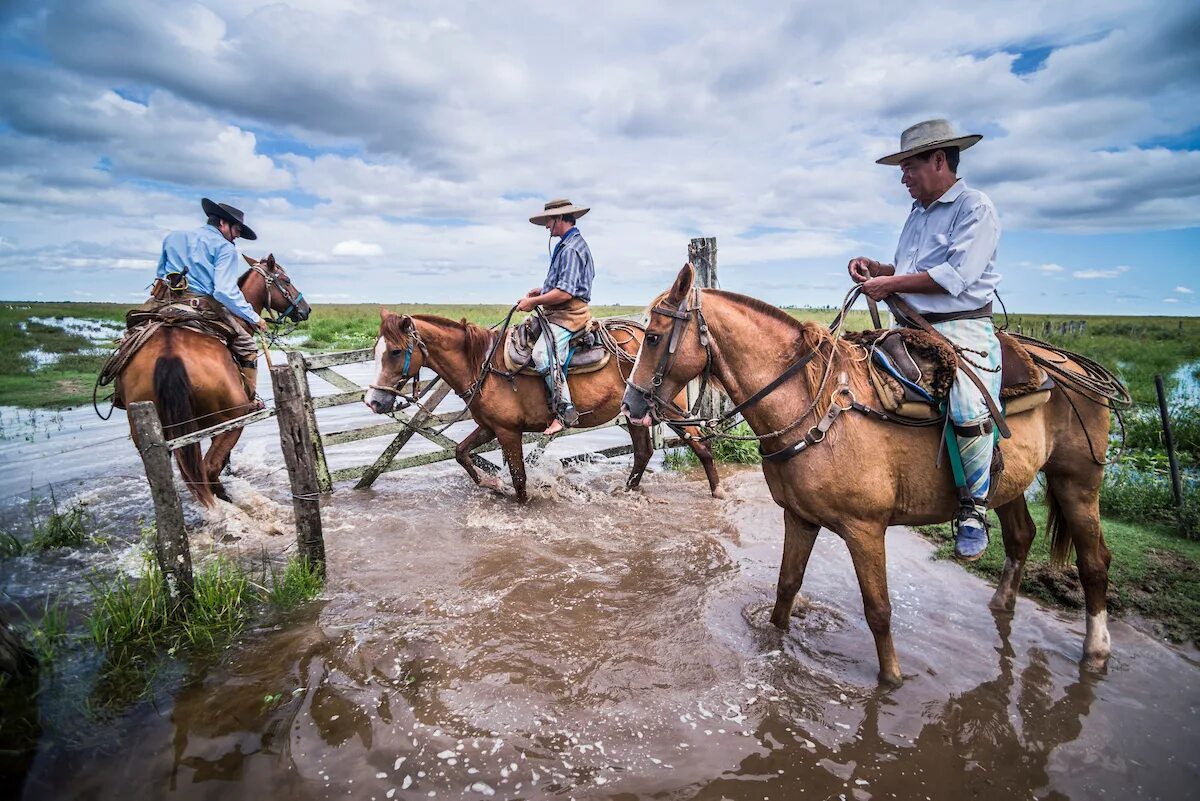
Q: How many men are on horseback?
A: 3